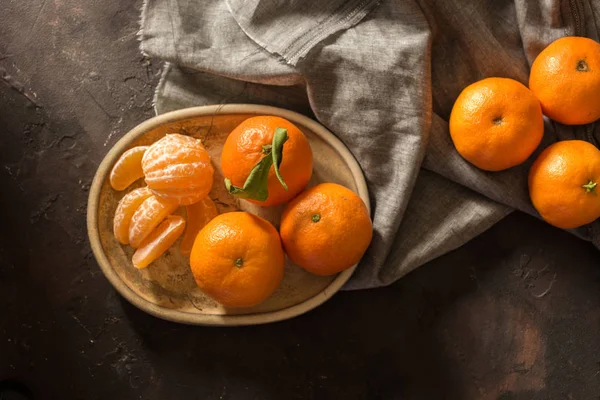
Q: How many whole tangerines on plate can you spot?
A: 3